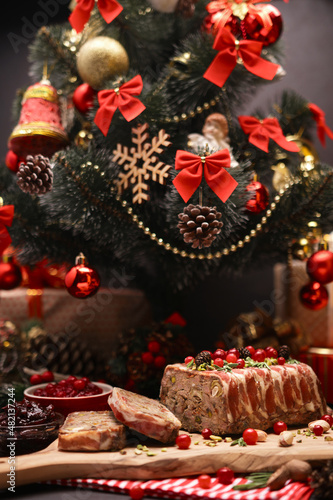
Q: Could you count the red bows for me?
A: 7